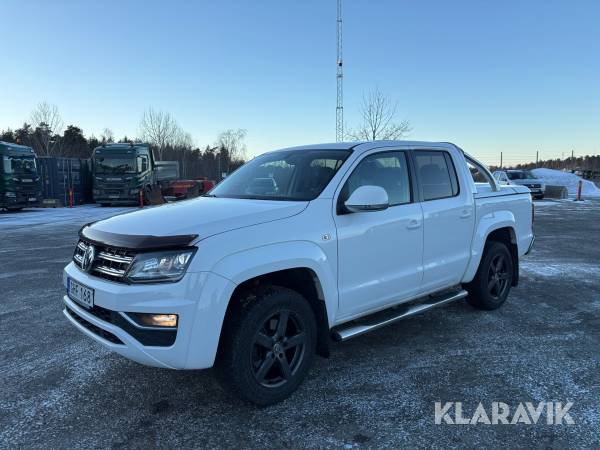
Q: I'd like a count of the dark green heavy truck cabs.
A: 2